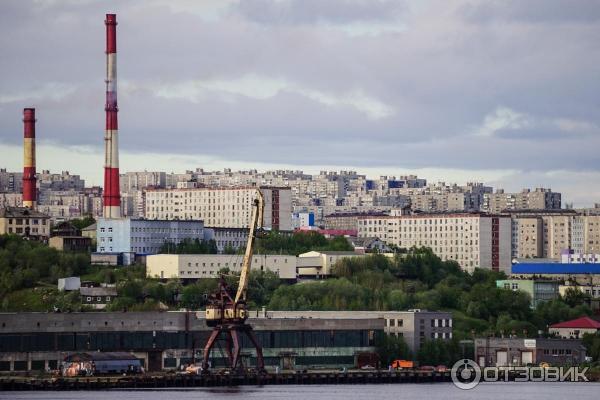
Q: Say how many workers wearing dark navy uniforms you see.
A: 0